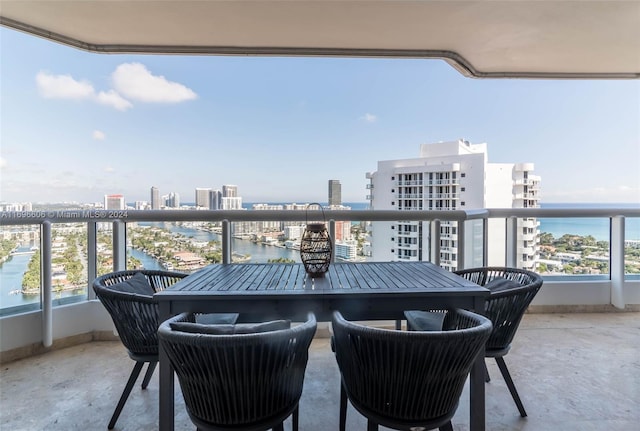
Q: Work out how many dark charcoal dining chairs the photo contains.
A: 4